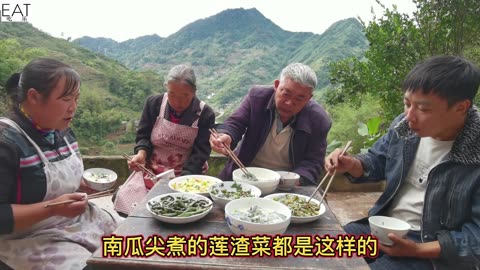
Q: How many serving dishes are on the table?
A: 6